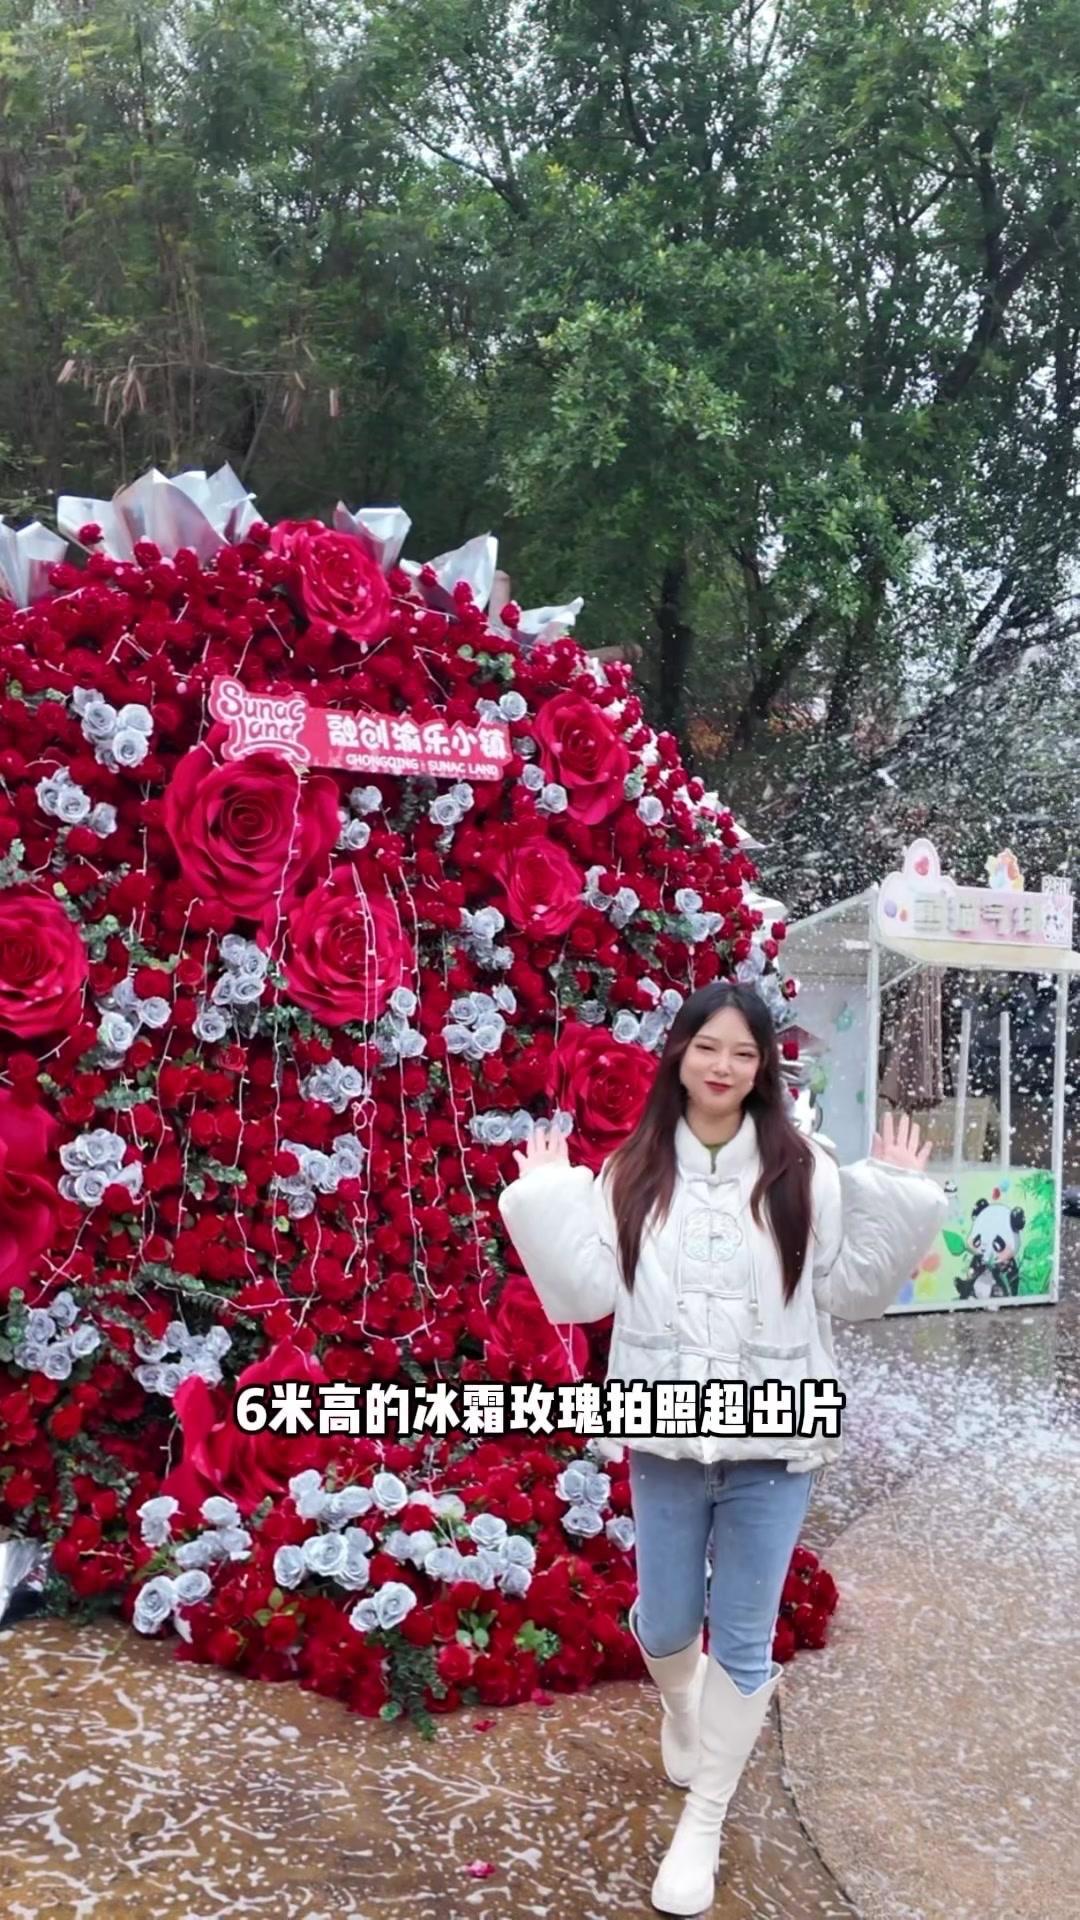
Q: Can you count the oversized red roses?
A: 10